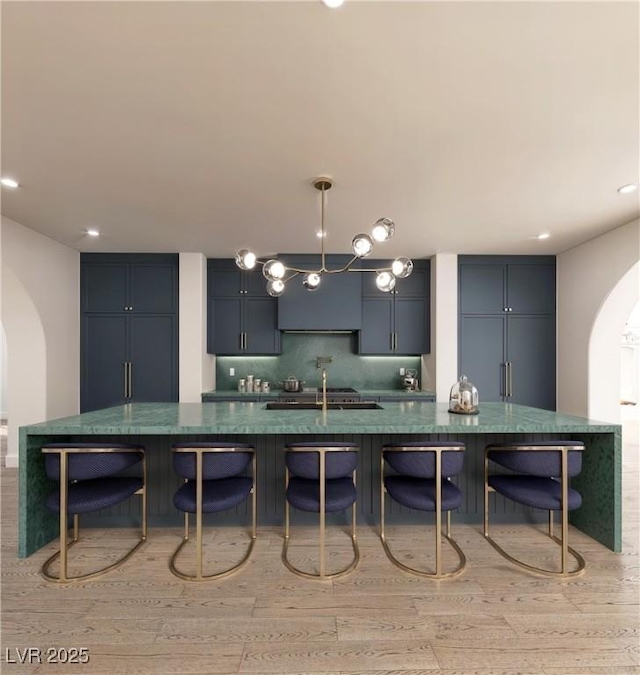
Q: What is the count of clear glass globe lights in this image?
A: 8